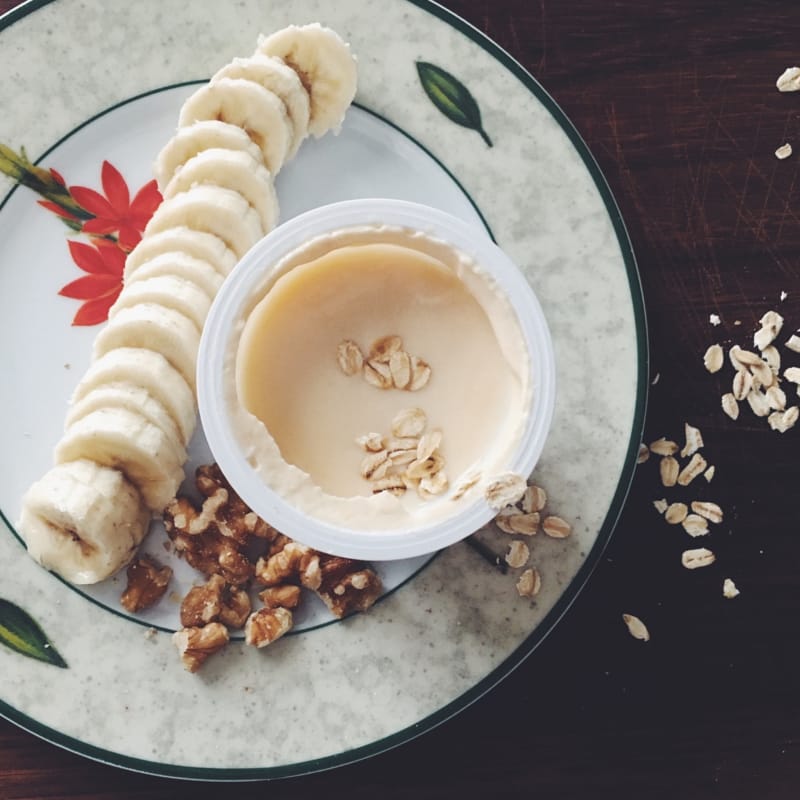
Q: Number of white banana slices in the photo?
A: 14